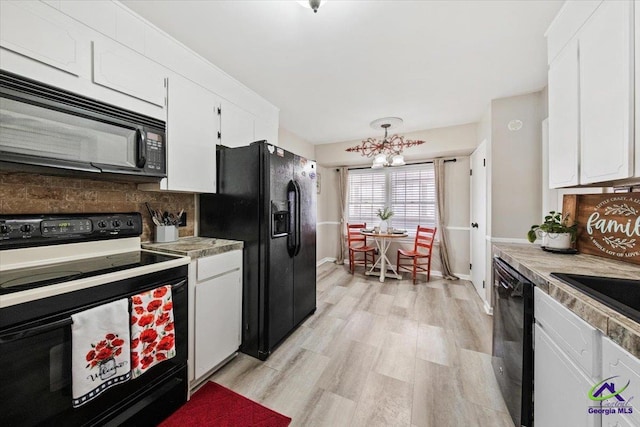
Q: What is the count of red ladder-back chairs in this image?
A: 2